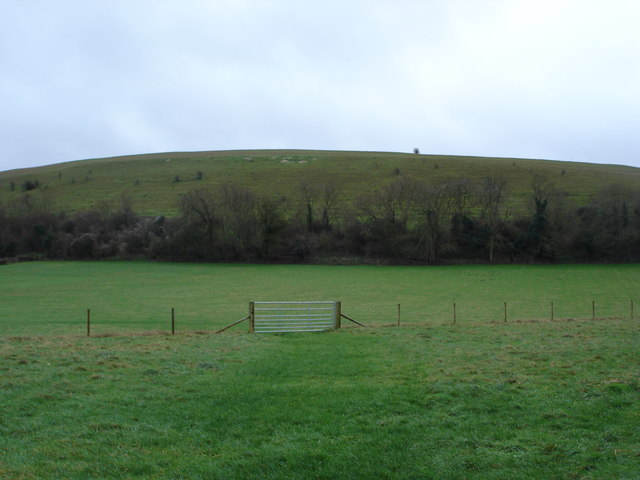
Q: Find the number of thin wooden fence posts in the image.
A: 8